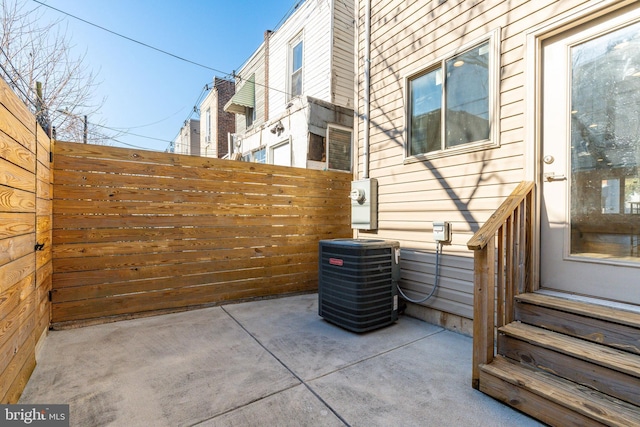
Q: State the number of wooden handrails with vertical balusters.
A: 1